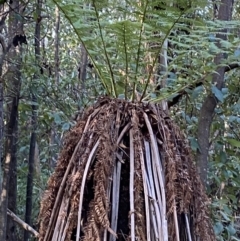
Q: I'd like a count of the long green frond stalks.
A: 5